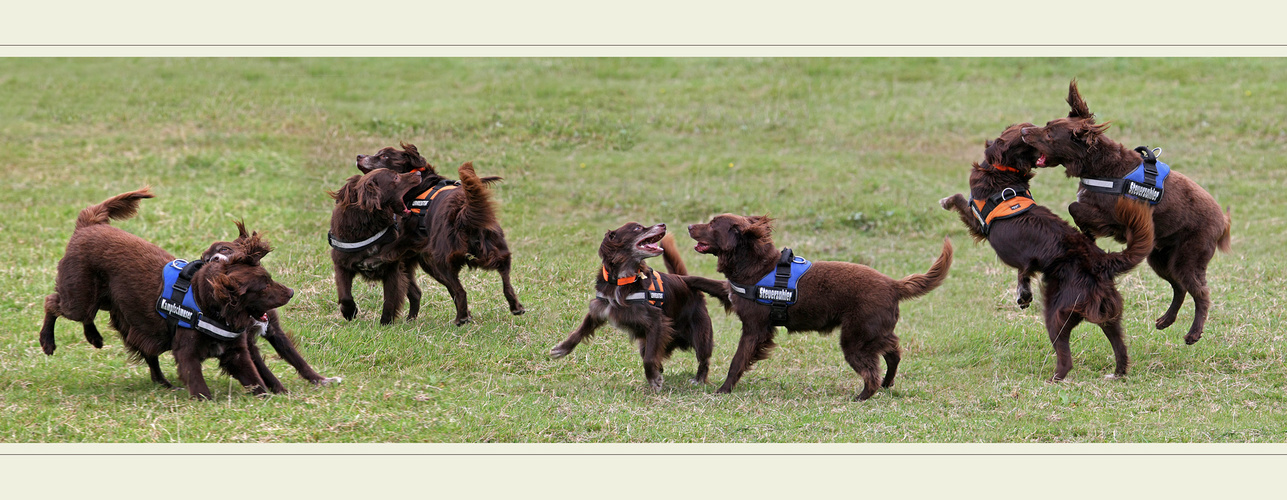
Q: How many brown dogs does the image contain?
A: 8